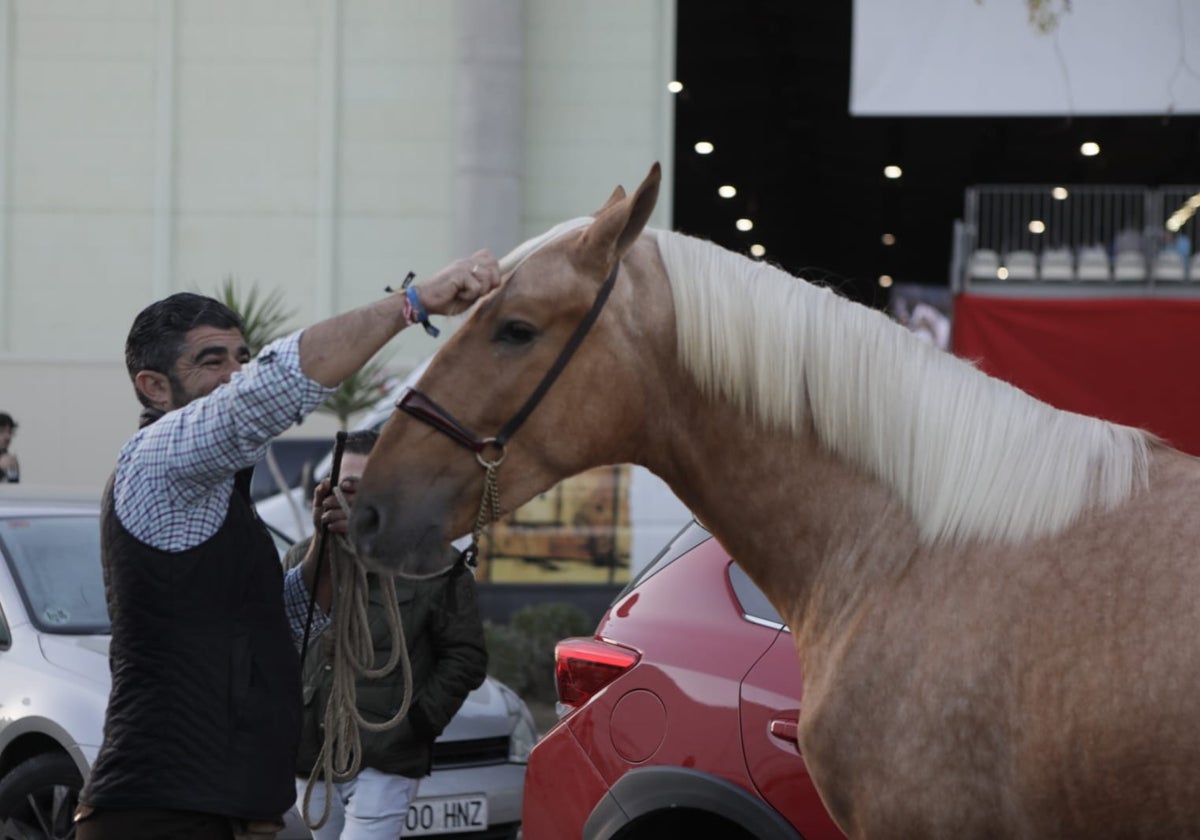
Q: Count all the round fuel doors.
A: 1